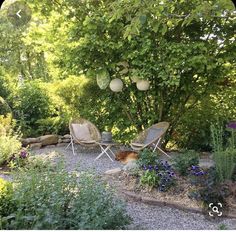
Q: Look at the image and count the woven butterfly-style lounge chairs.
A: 2